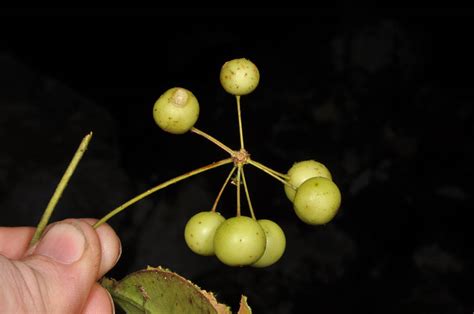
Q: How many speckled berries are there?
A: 7